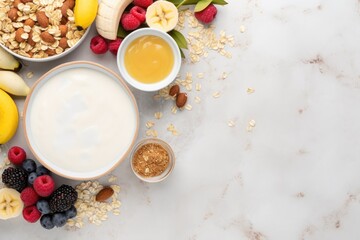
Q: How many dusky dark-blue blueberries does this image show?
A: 7